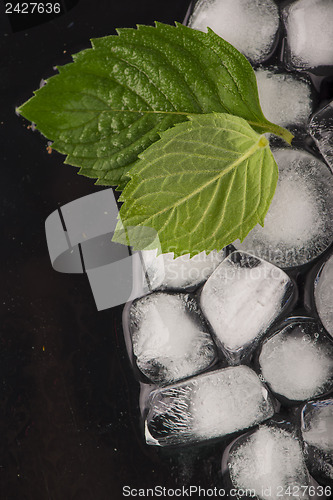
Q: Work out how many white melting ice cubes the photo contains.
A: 13